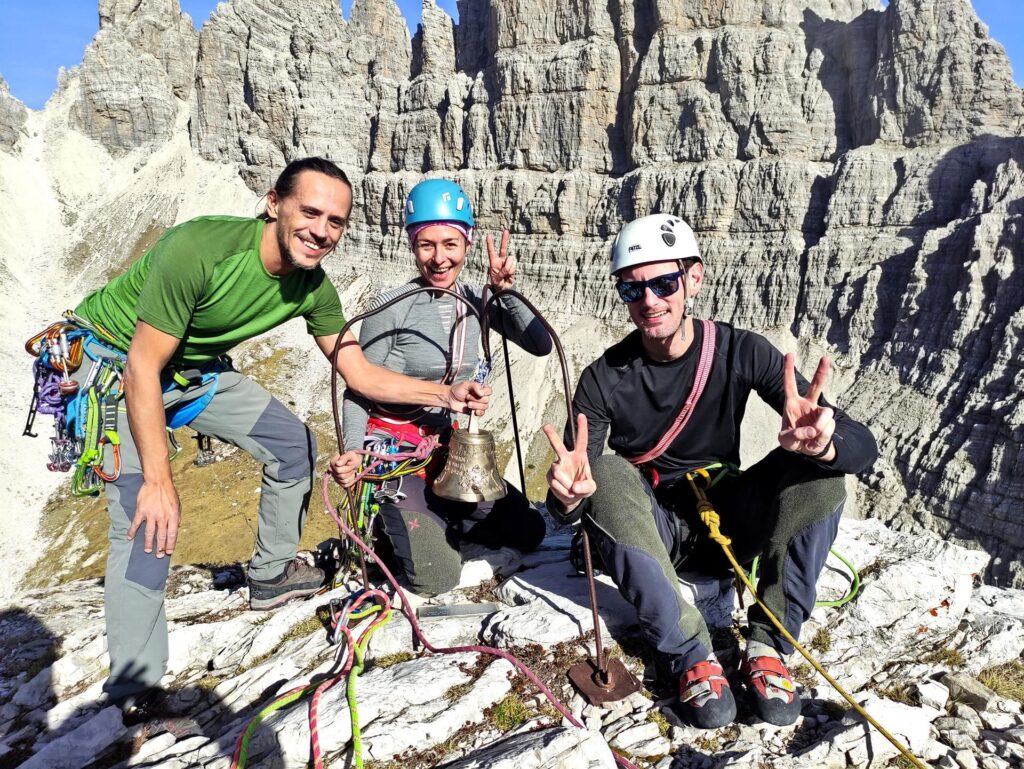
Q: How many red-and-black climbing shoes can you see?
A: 2